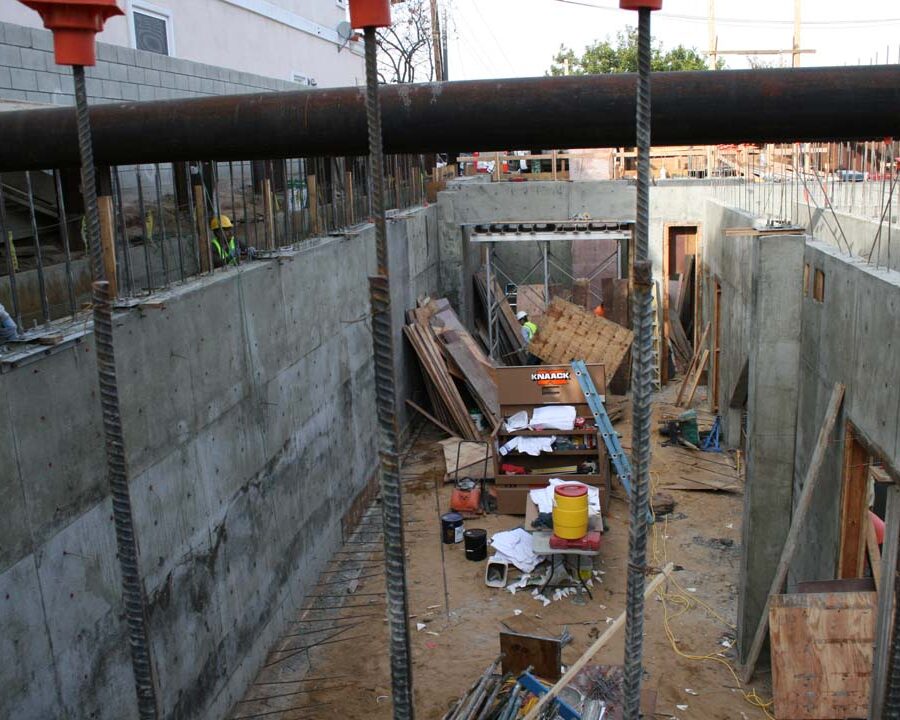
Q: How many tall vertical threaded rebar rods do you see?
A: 3